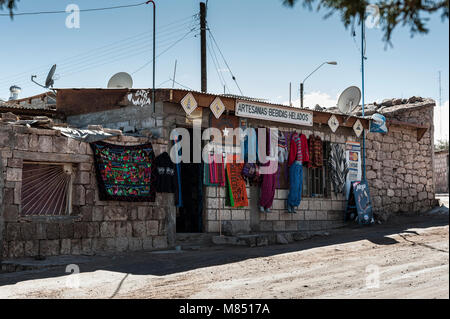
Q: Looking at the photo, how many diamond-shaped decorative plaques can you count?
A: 4